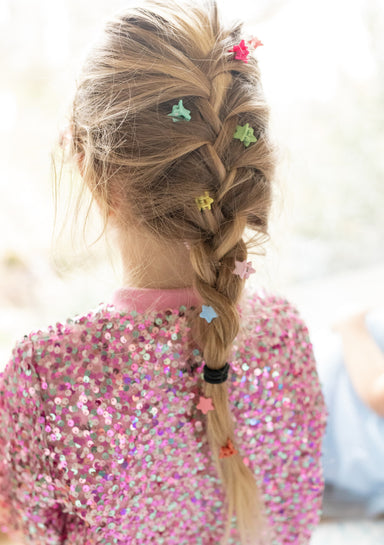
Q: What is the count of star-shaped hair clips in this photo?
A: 9